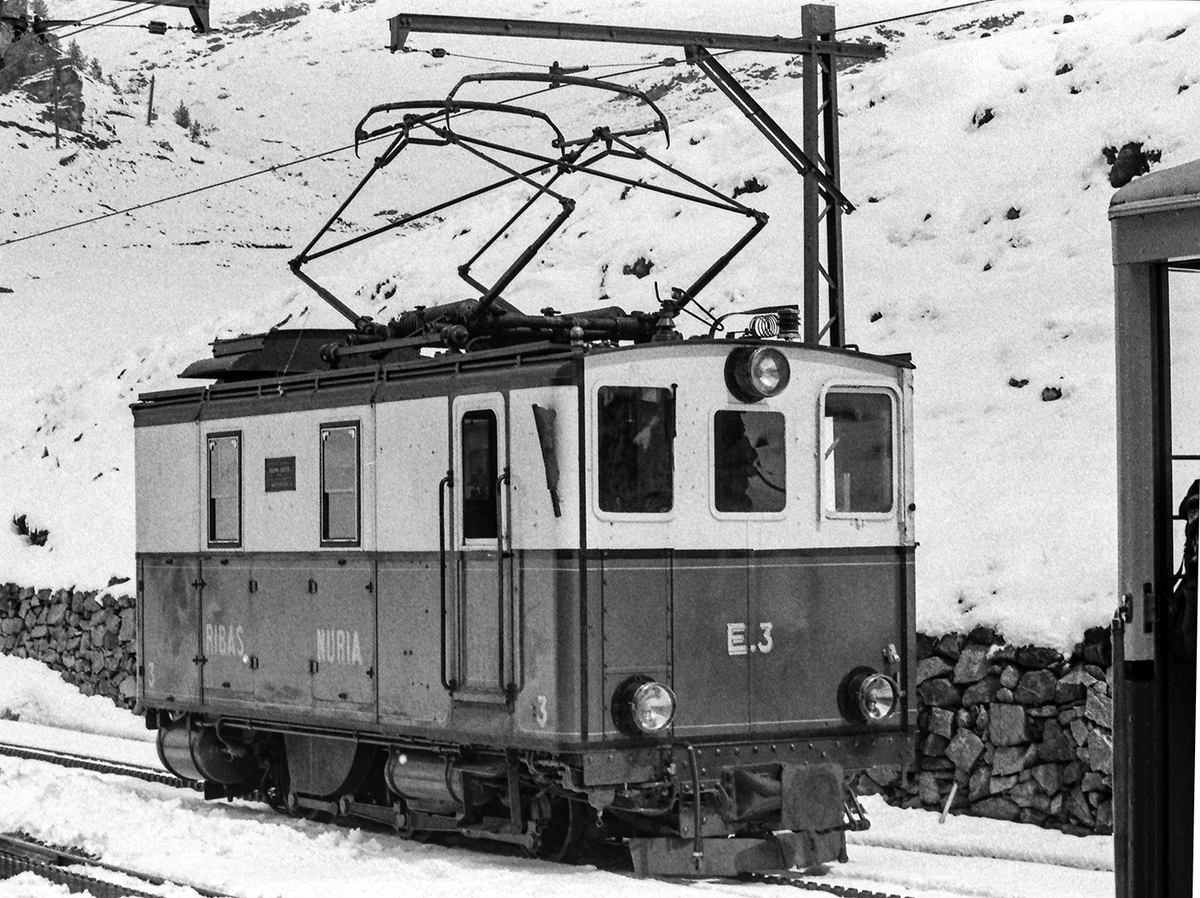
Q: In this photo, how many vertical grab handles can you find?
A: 2